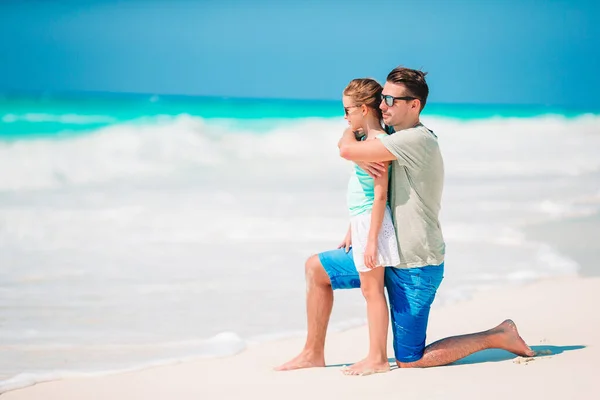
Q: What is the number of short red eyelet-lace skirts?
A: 0